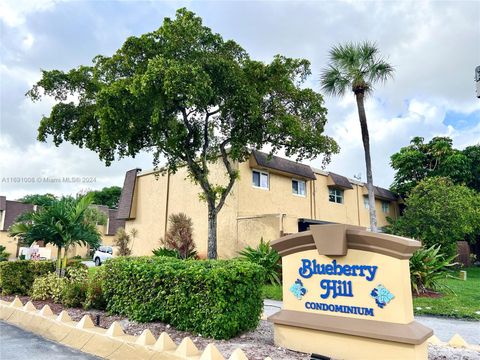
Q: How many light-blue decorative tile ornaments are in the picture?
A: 2